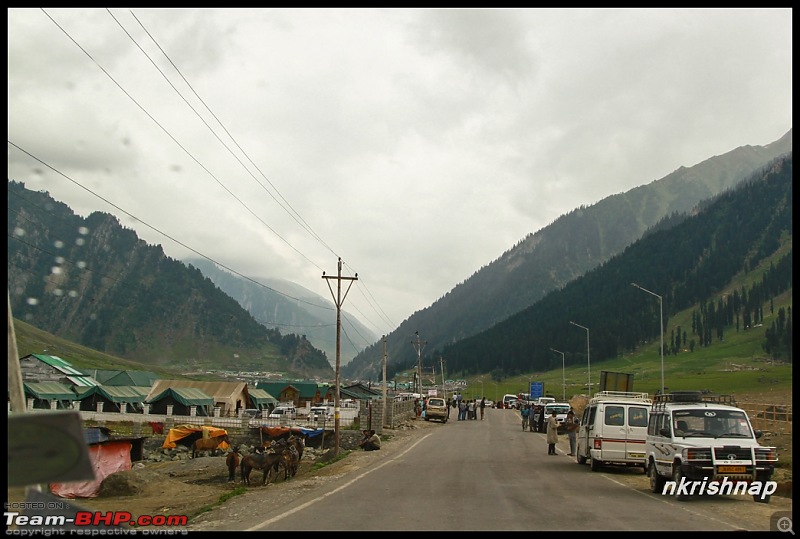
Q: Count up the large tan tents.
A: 1